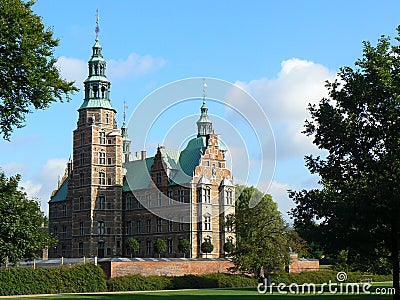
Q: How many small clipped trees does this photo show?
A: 5